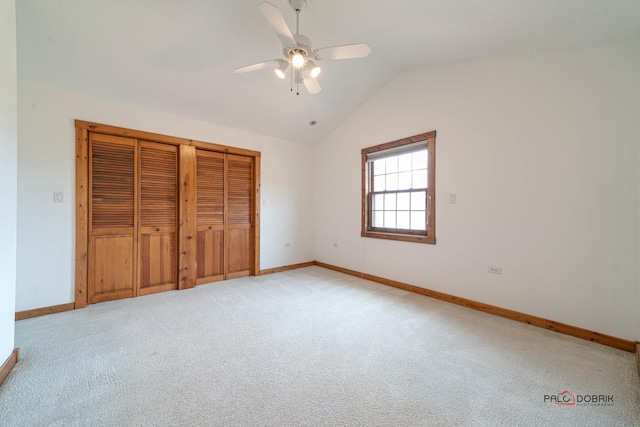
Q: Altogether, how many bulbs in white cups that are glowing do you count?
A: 3